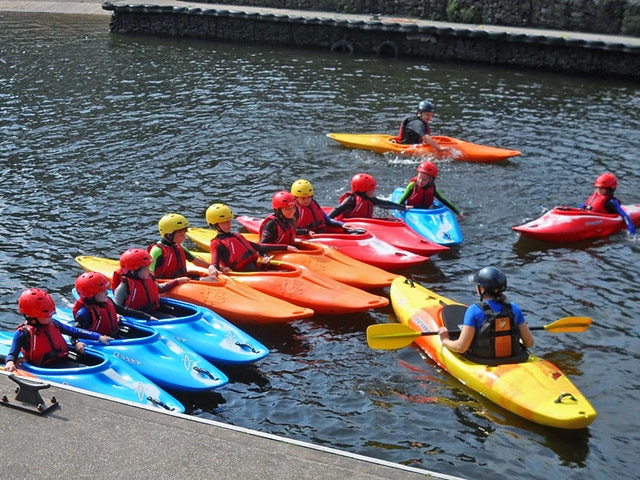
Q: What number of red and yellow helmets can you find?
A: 10